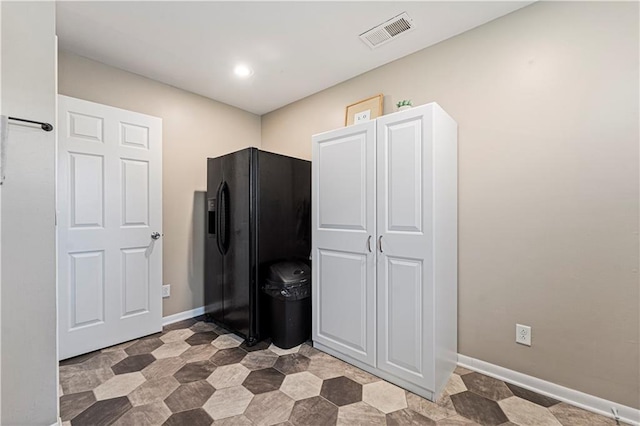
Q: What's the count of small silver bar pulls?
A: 2